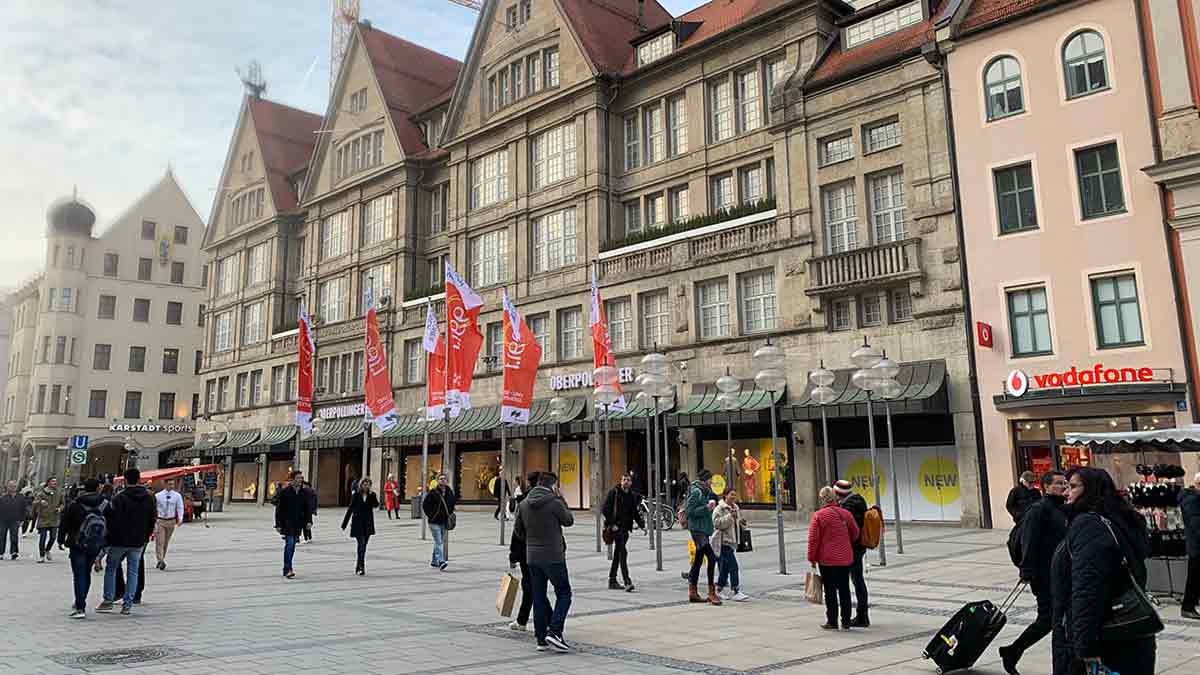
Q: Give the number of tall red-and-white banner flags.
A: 6